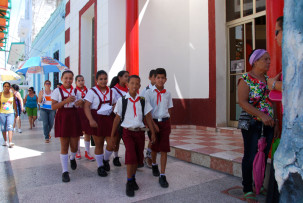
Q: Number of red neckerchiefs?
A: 6